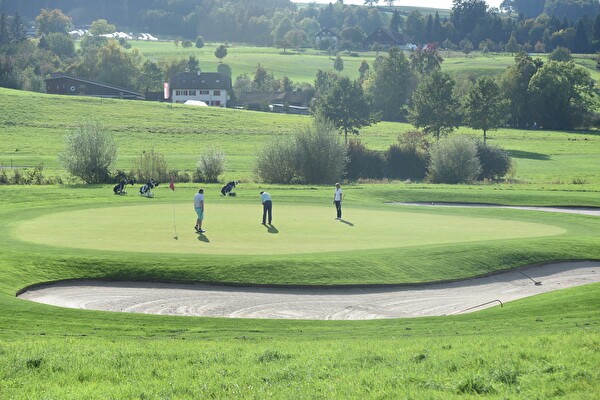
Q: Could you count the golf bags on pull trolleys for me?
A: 3